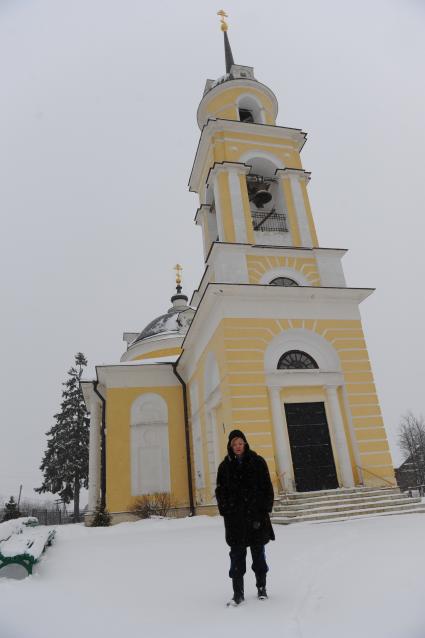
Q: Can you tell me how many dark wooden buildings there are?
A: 1